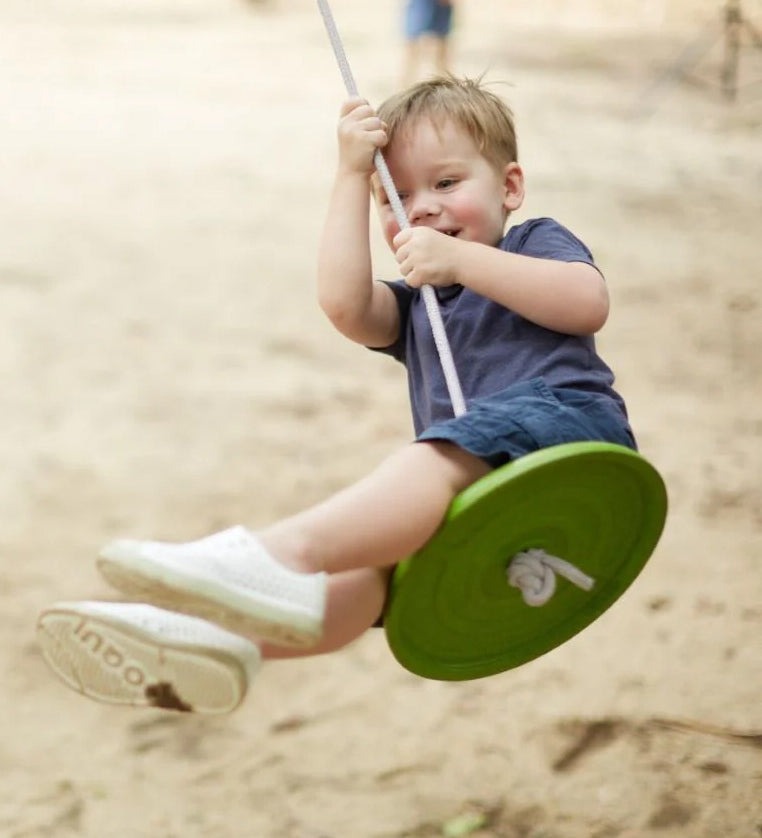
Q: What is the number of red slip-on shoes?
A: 0